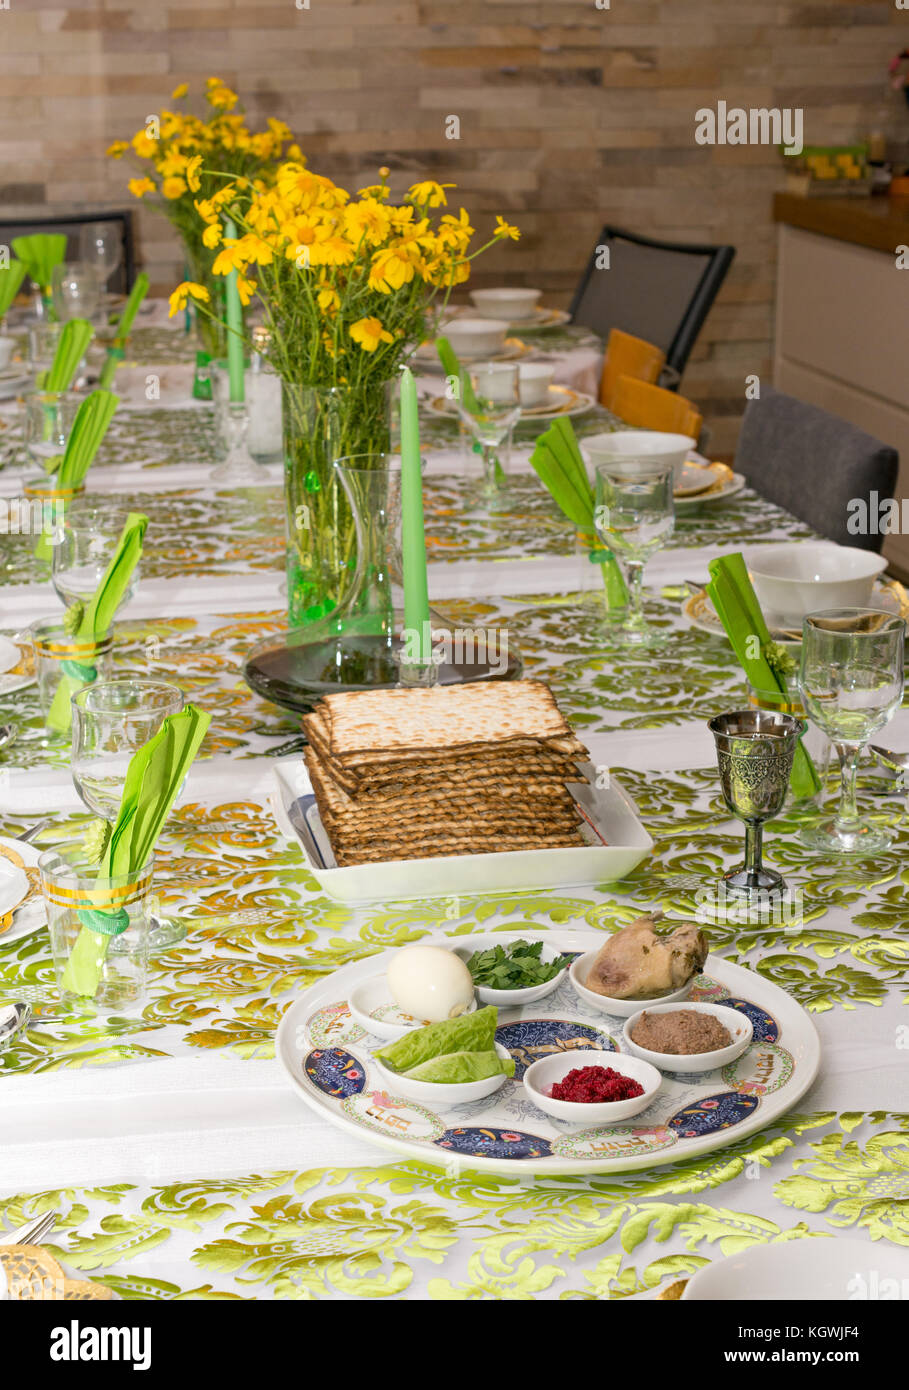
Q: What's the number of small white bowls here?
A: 6